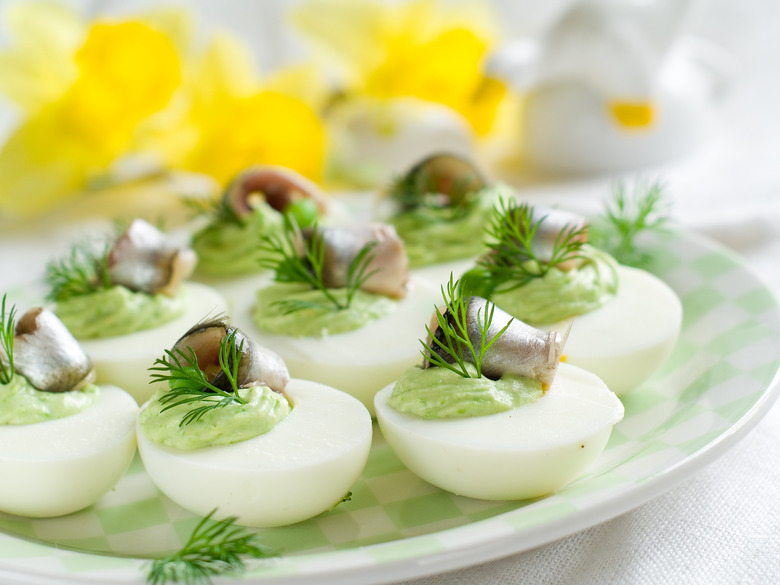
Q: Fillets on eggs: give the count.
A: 8